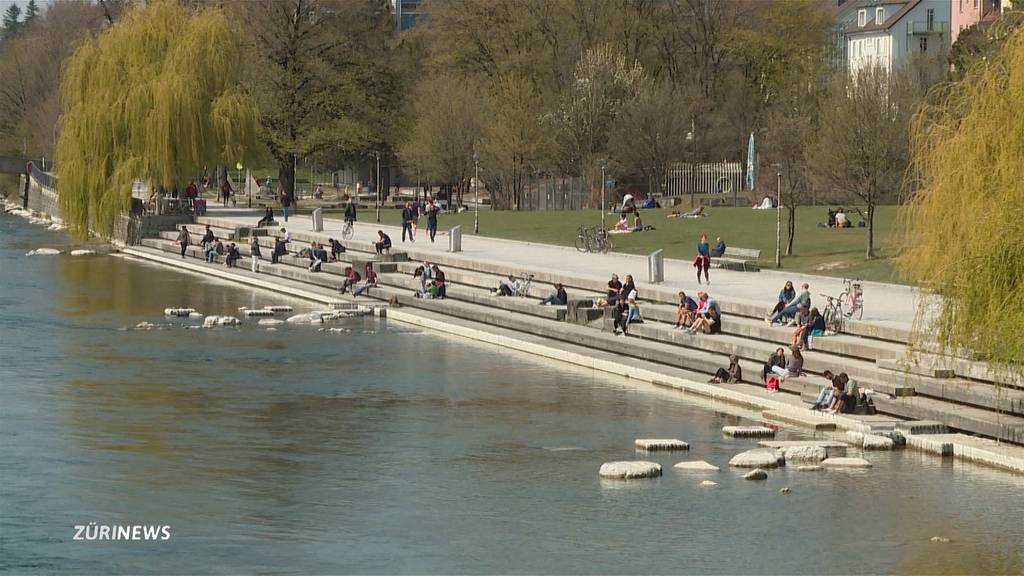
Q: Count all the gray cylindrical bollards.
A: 3